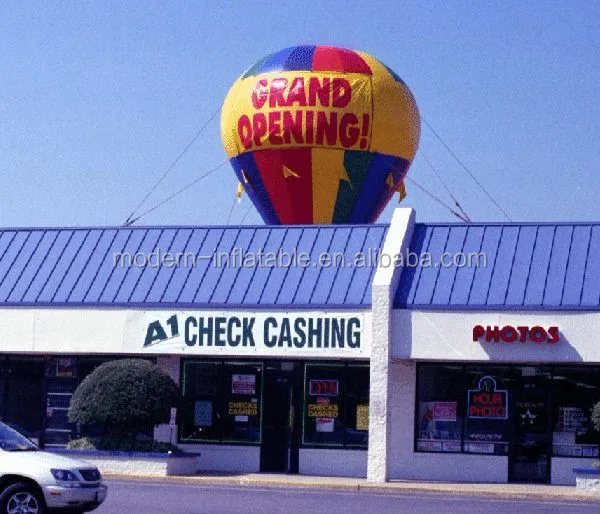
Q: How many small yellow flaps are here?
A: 6